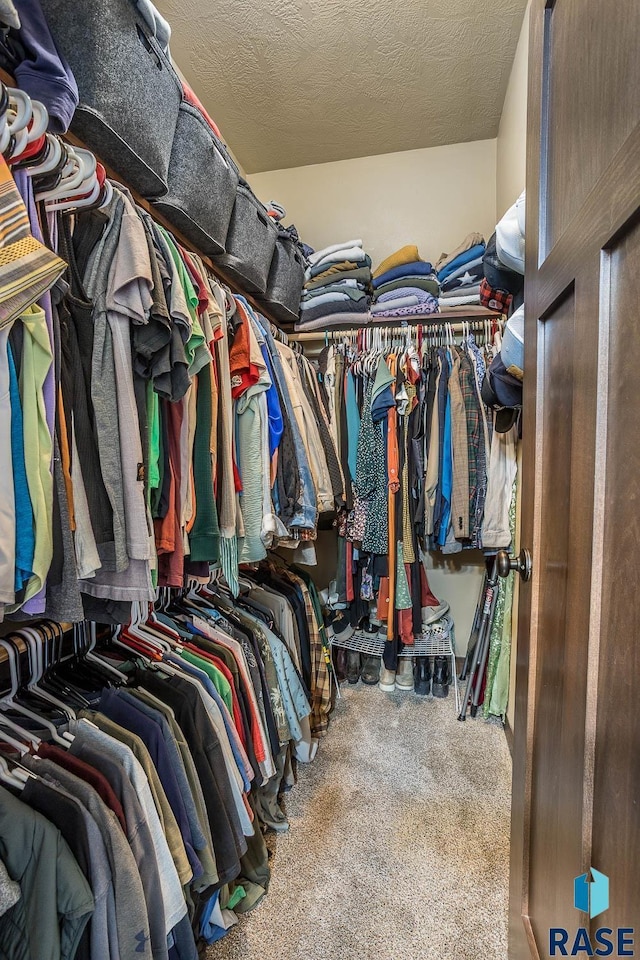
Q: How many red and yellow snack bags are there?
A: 0